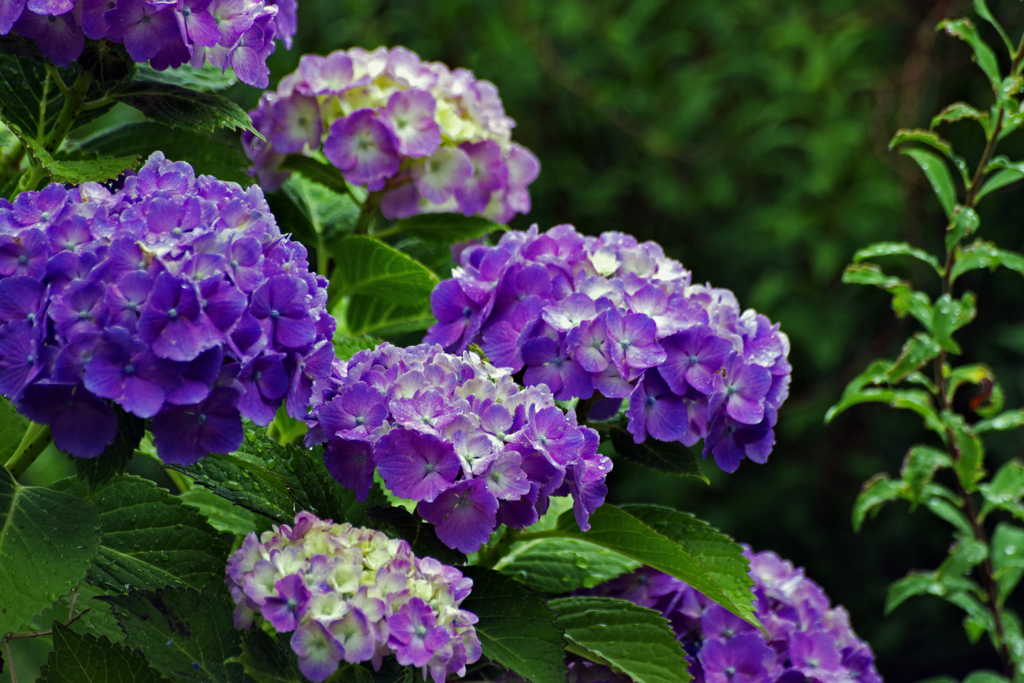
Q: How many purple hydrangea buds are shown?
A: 7